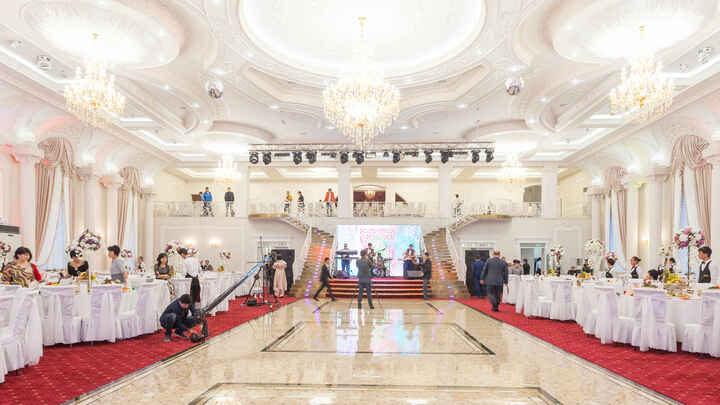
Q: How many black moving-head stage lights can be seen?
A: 11